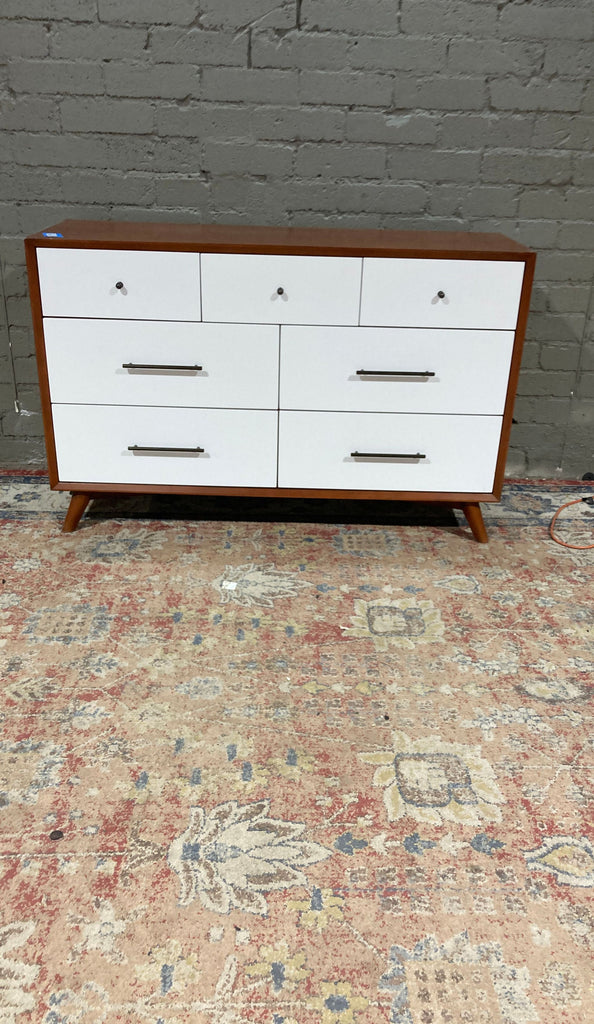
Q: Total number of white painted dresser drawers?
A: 7